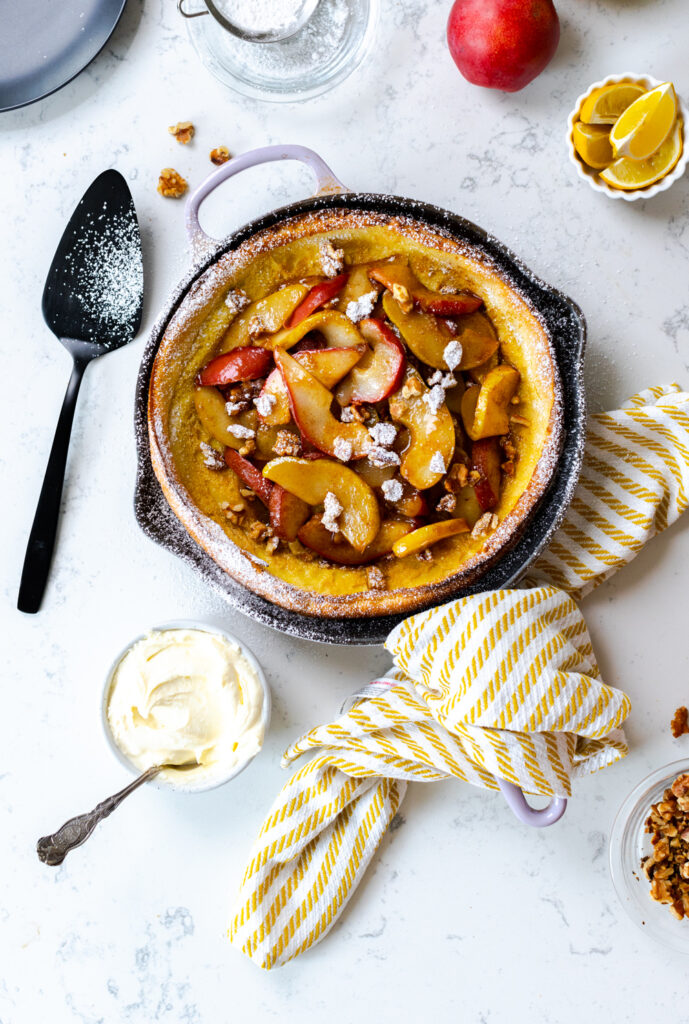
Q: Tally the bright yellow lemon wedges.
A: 4